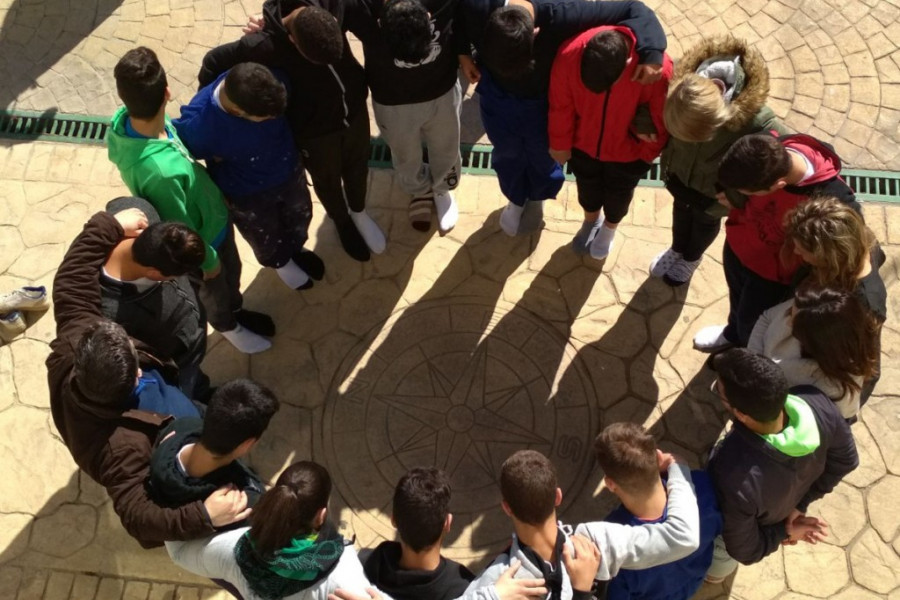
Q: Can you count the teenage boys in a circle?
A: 14